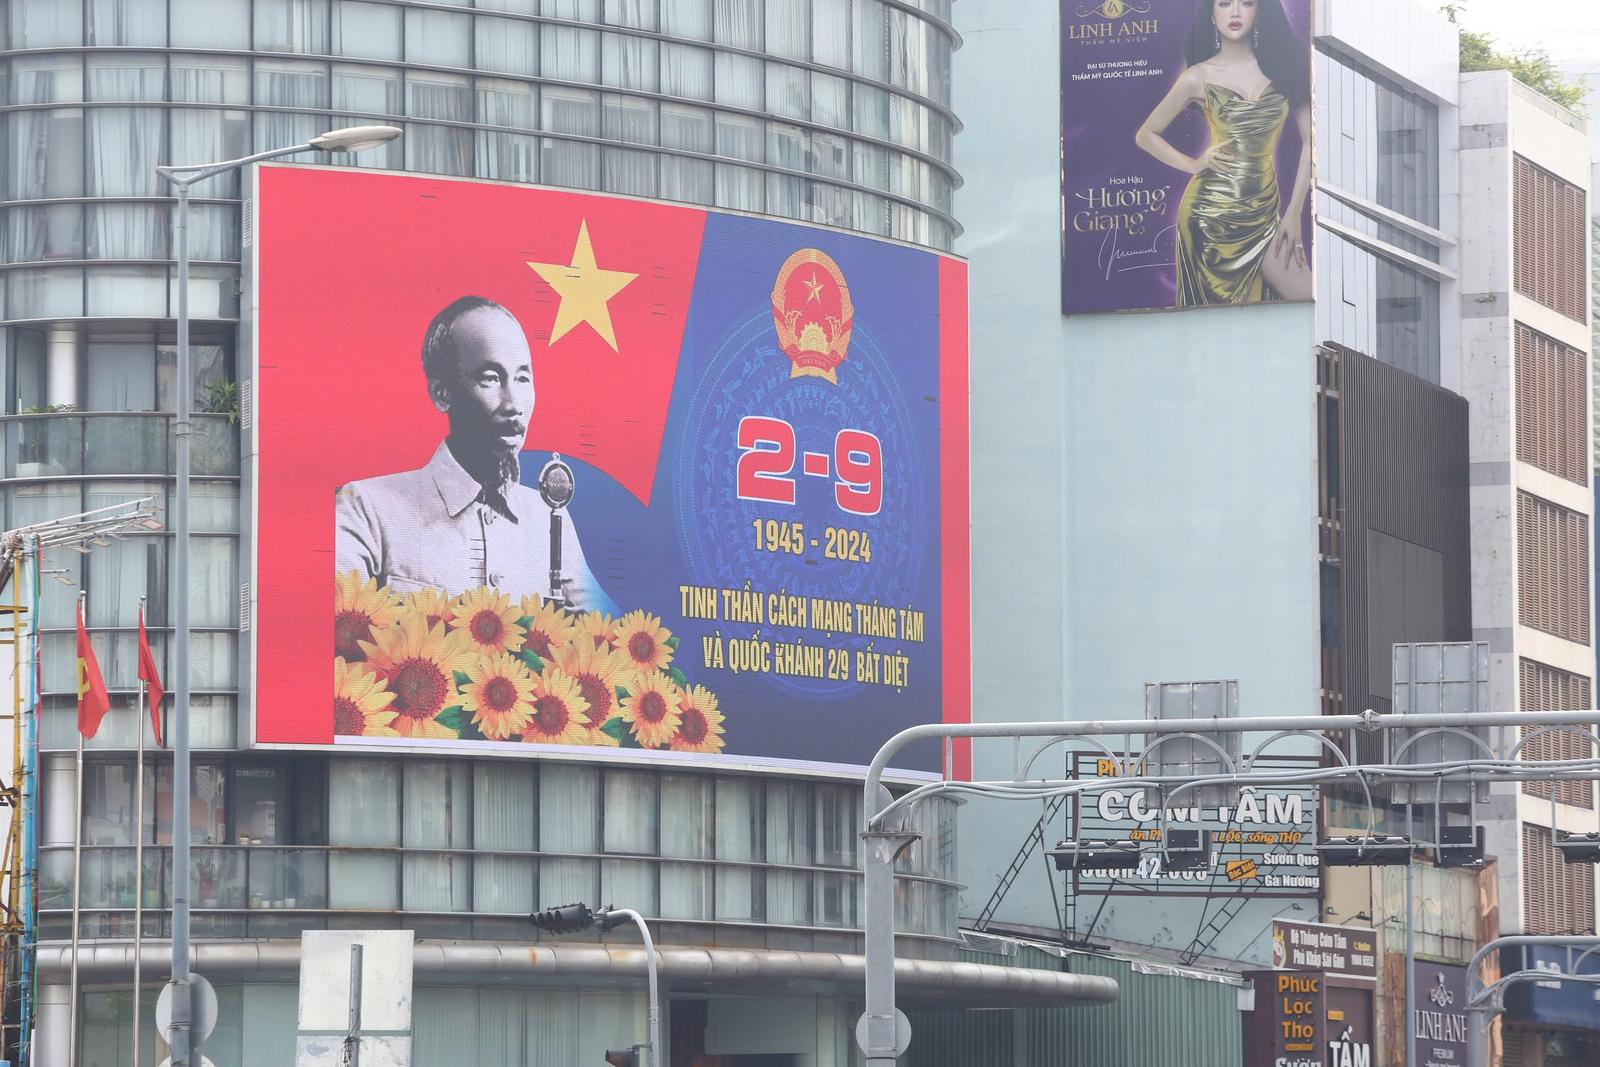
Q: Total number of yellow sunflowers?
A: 13